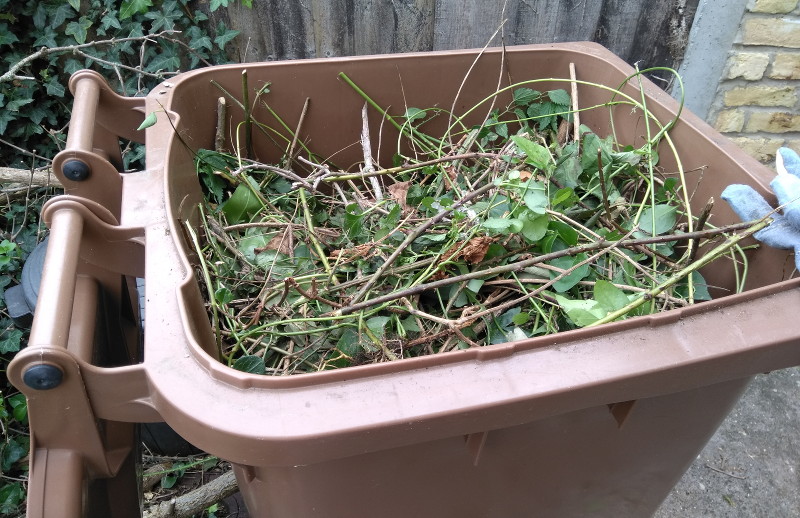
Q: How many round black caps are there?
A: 2